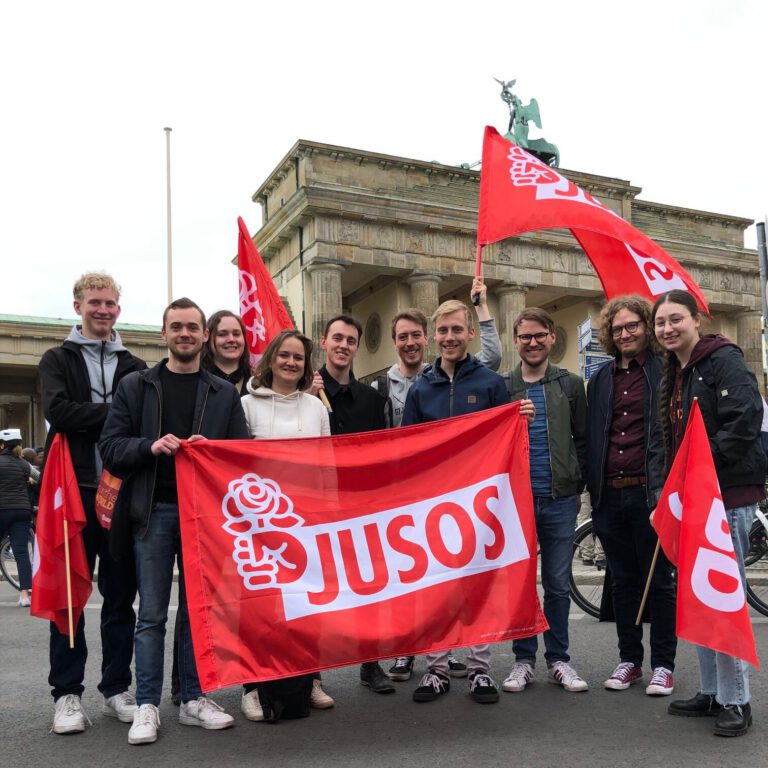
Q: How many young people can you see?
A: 10